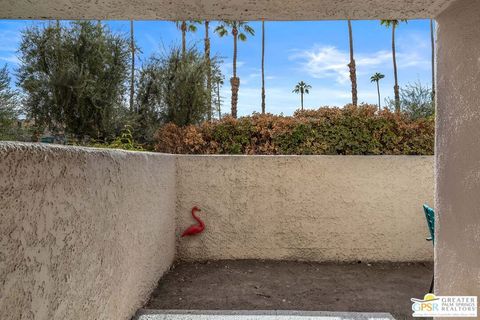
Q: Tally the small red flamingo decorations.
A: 1